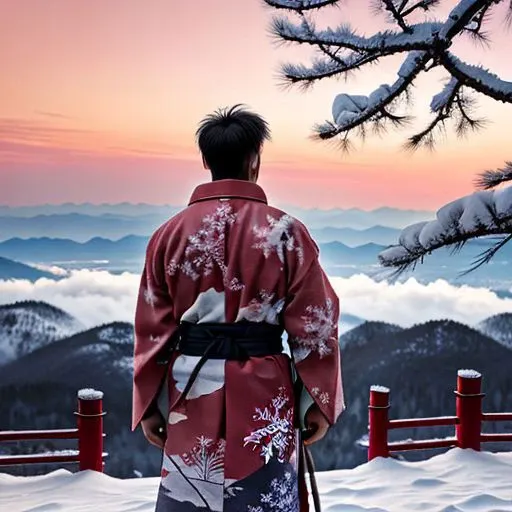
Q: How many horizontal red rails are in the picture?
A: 6